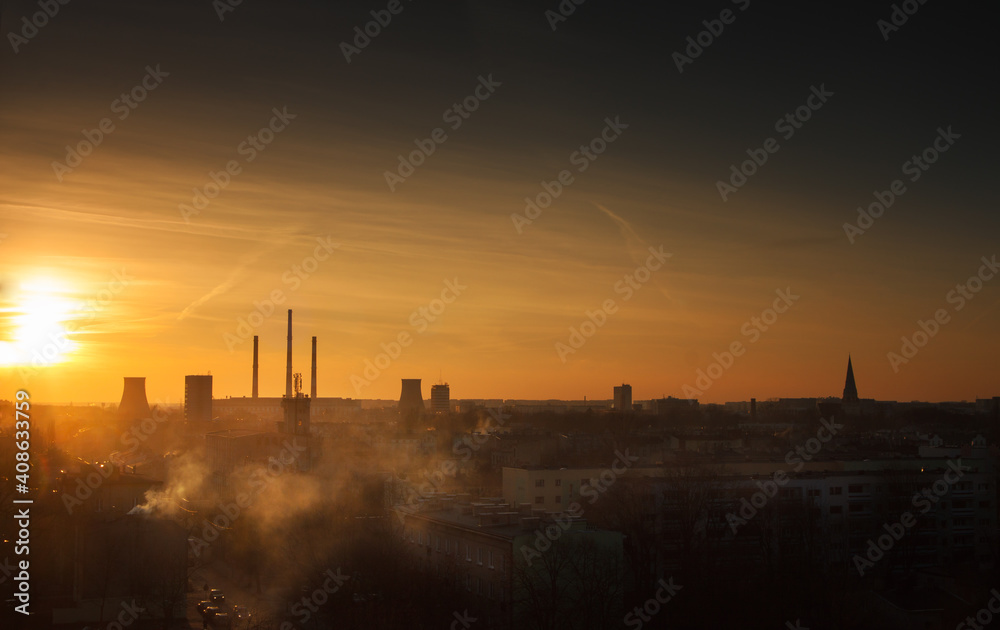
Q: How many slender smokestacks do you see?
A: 3